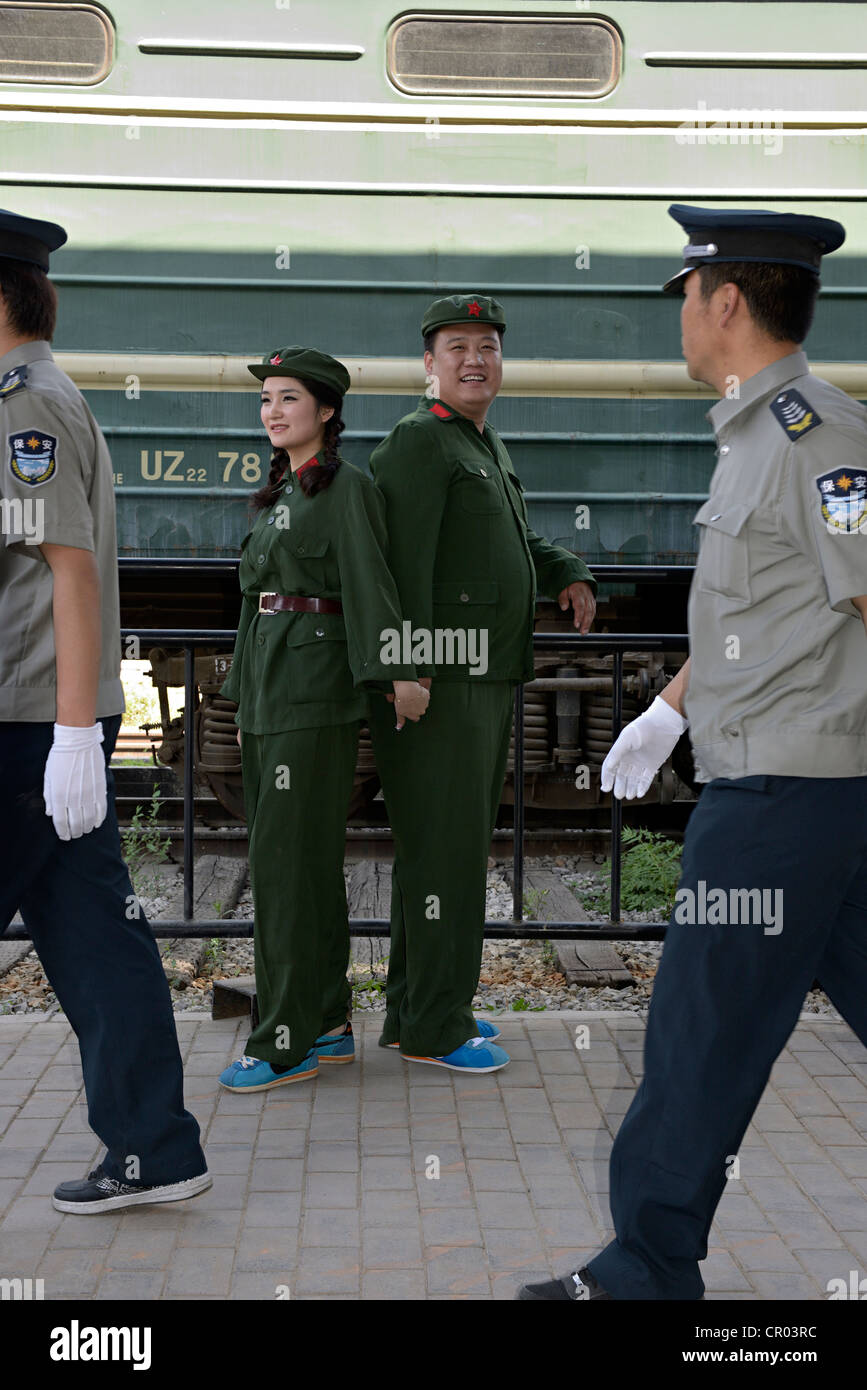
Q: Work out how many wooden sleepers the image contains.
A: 4